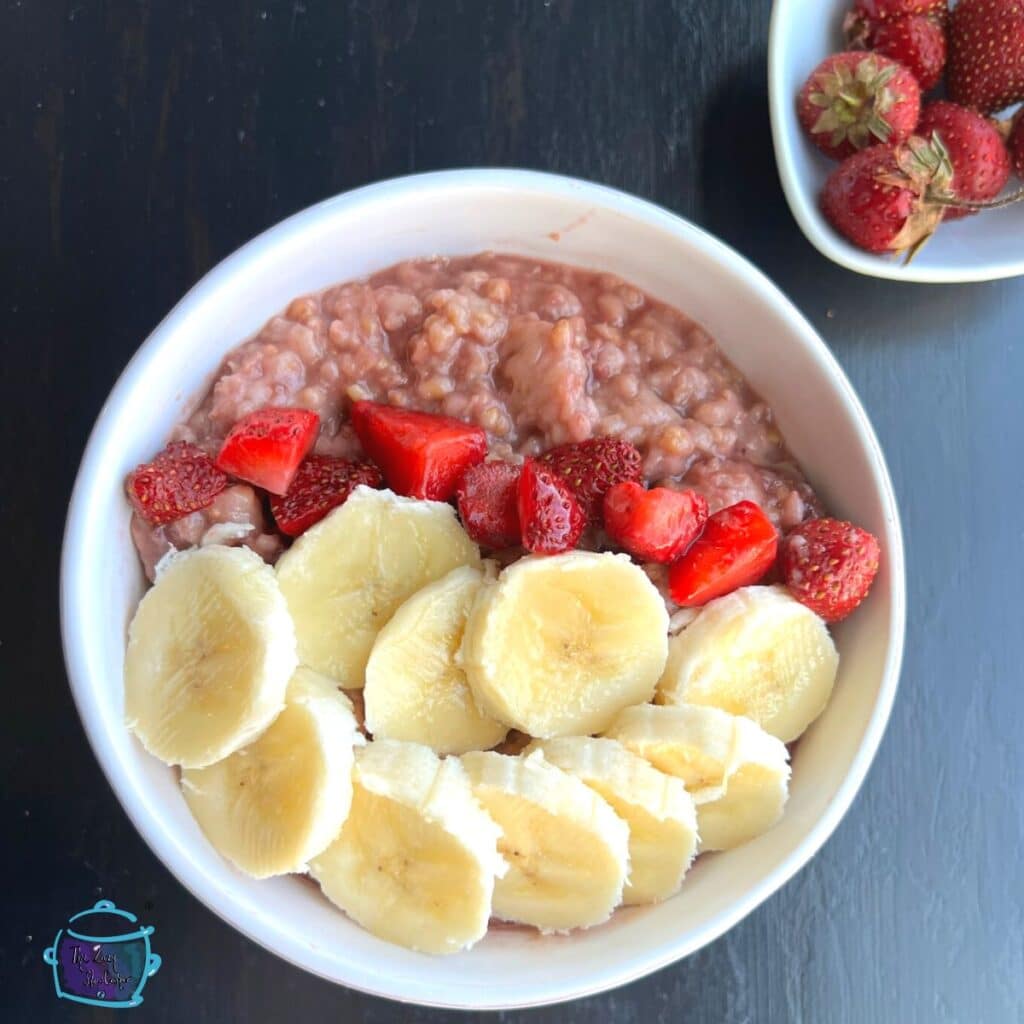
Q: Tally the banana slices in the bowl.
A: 10